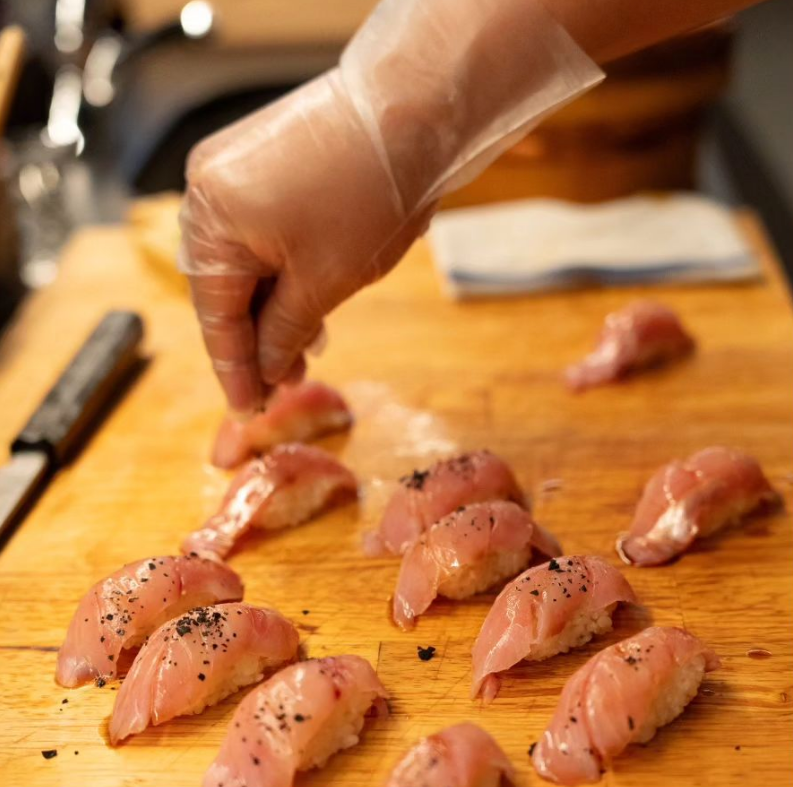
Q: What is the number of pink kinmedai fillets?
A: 12